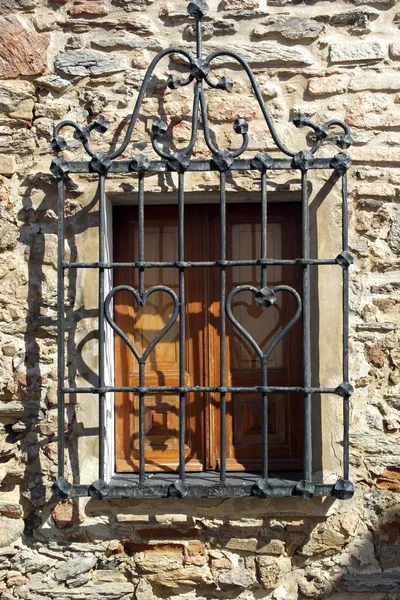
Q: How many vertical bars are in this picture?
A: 8